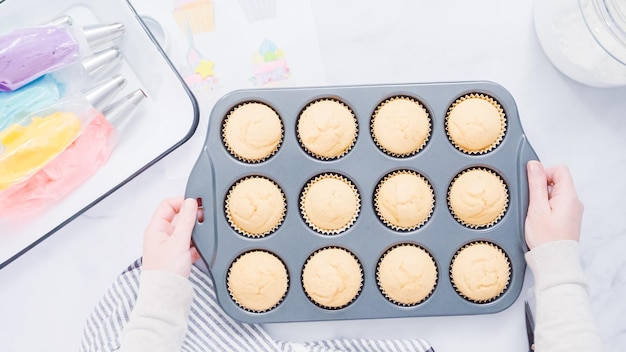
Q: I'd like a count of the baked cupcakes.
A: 12